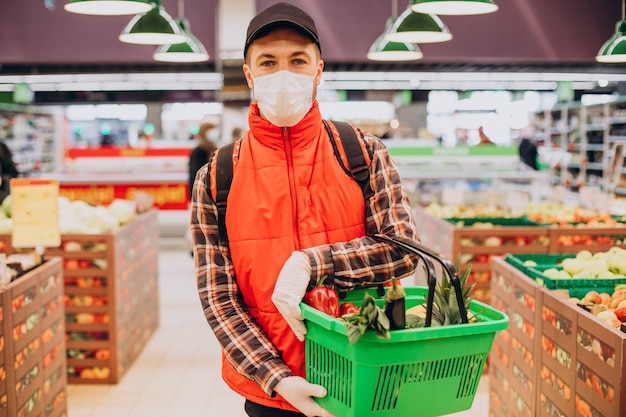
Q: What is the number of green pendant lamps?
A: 7